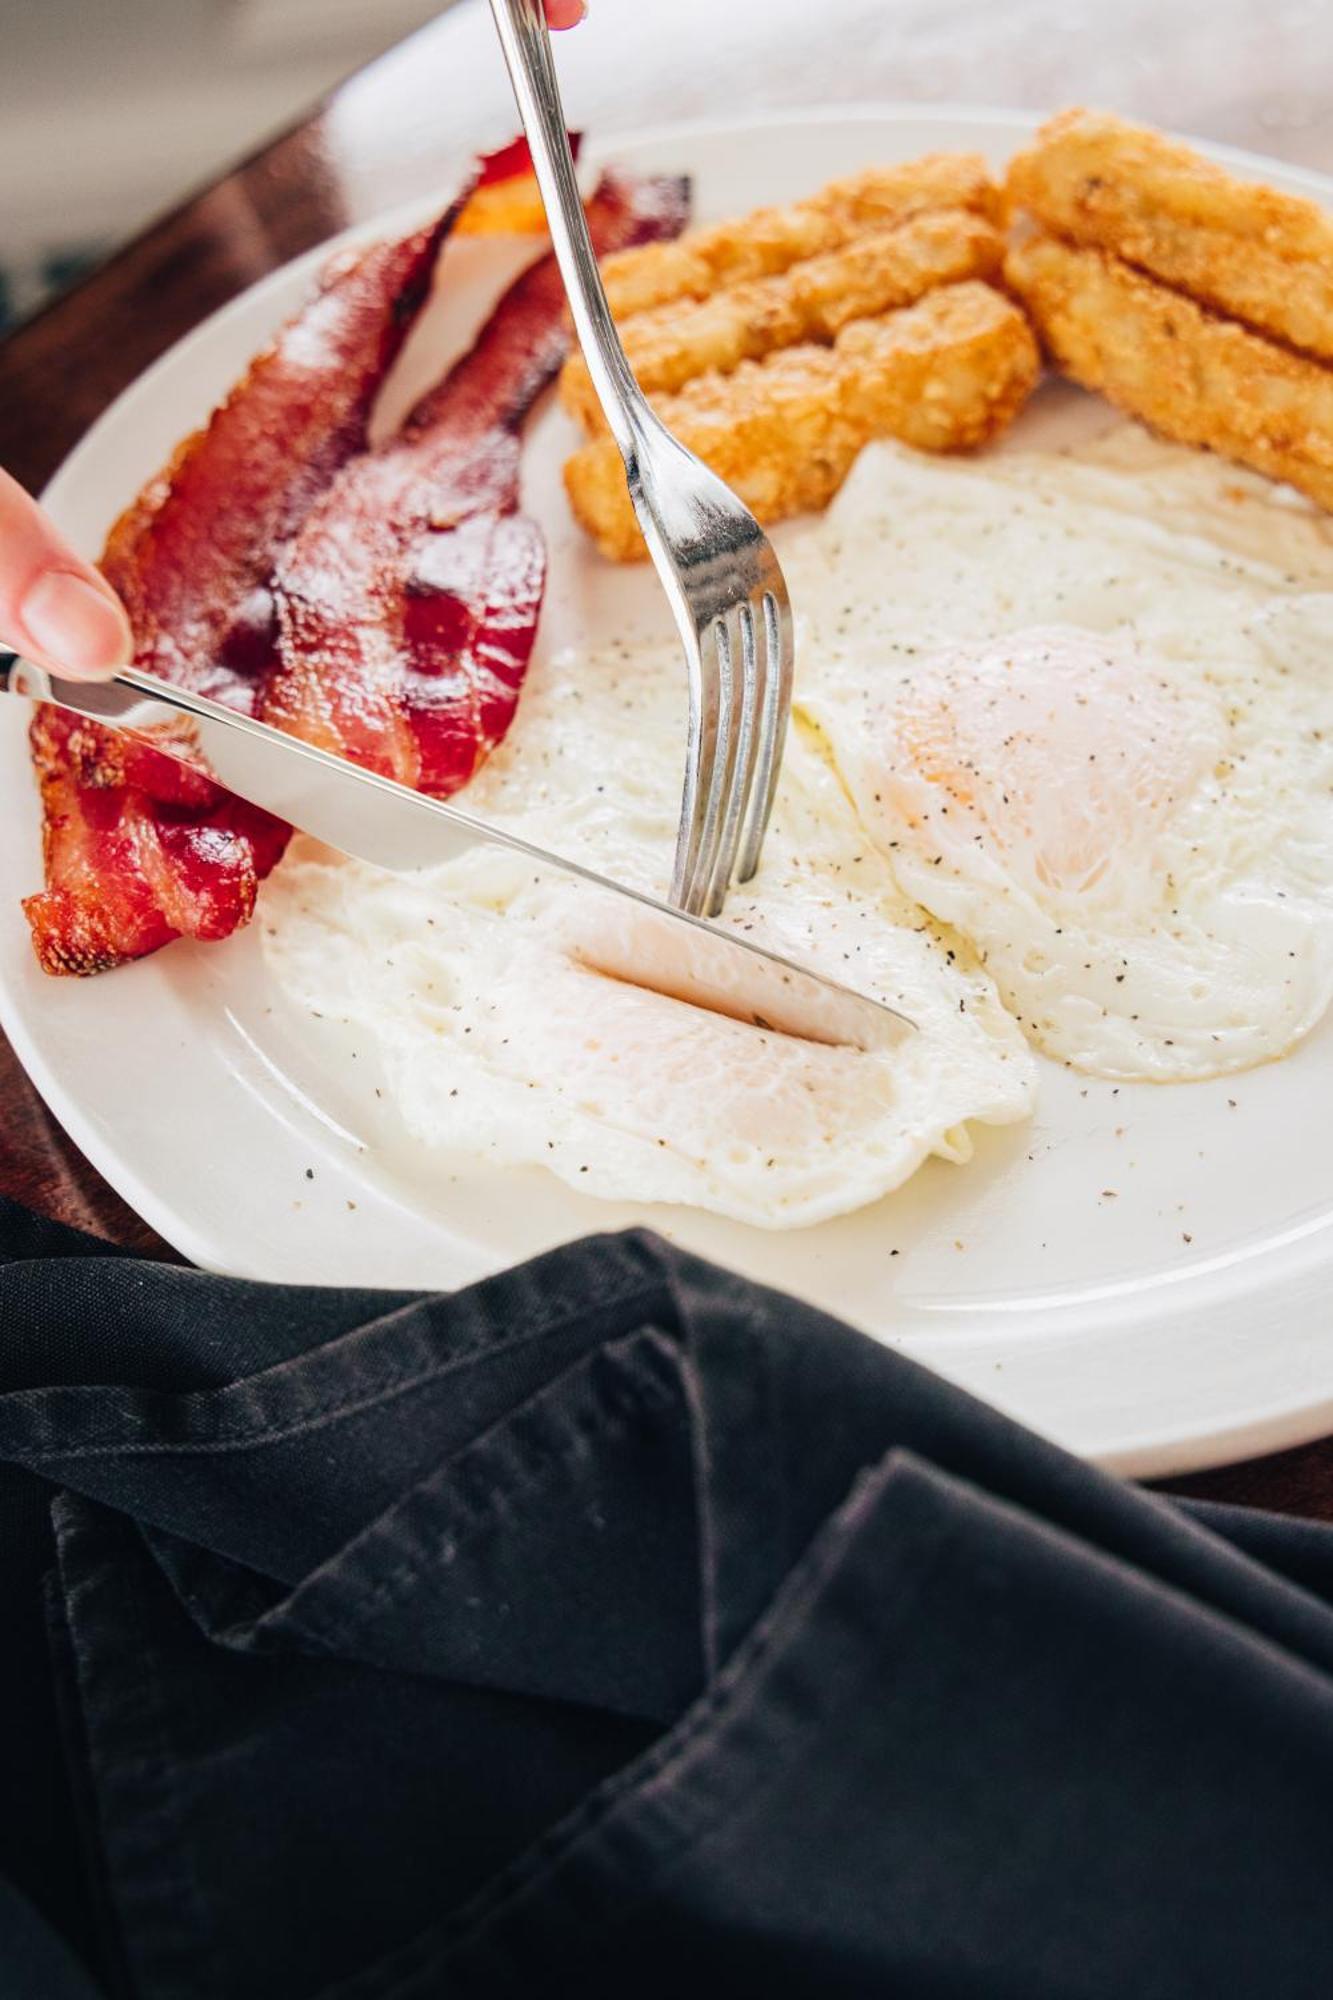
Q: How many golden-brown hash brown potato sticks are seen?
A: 5